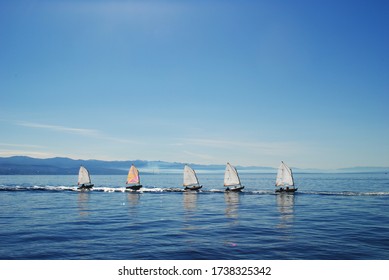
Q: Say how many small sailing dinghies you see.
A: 5